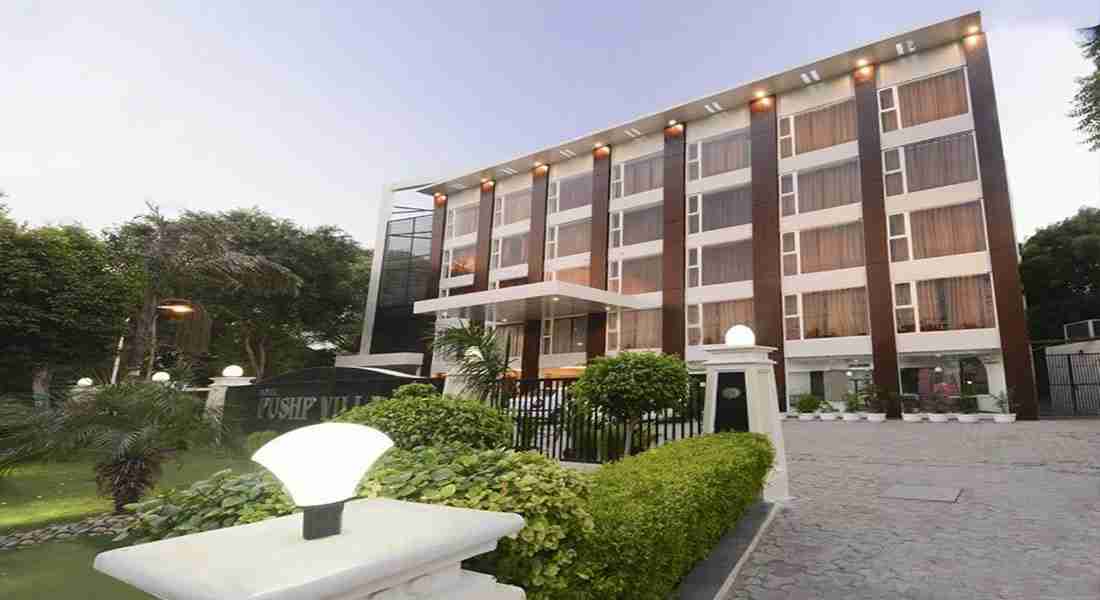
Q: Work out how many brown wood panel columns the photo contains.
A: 8